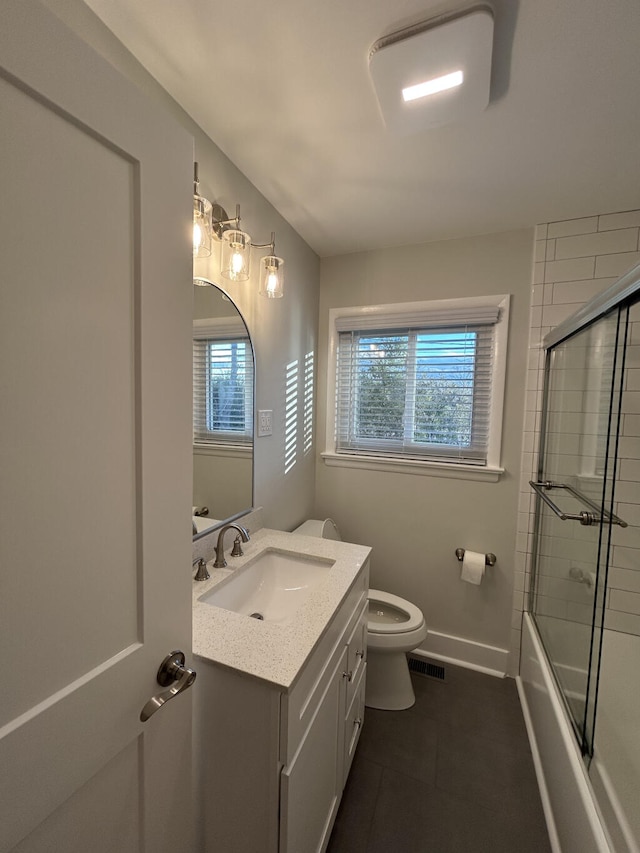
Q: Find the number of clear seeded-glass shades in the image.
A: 3